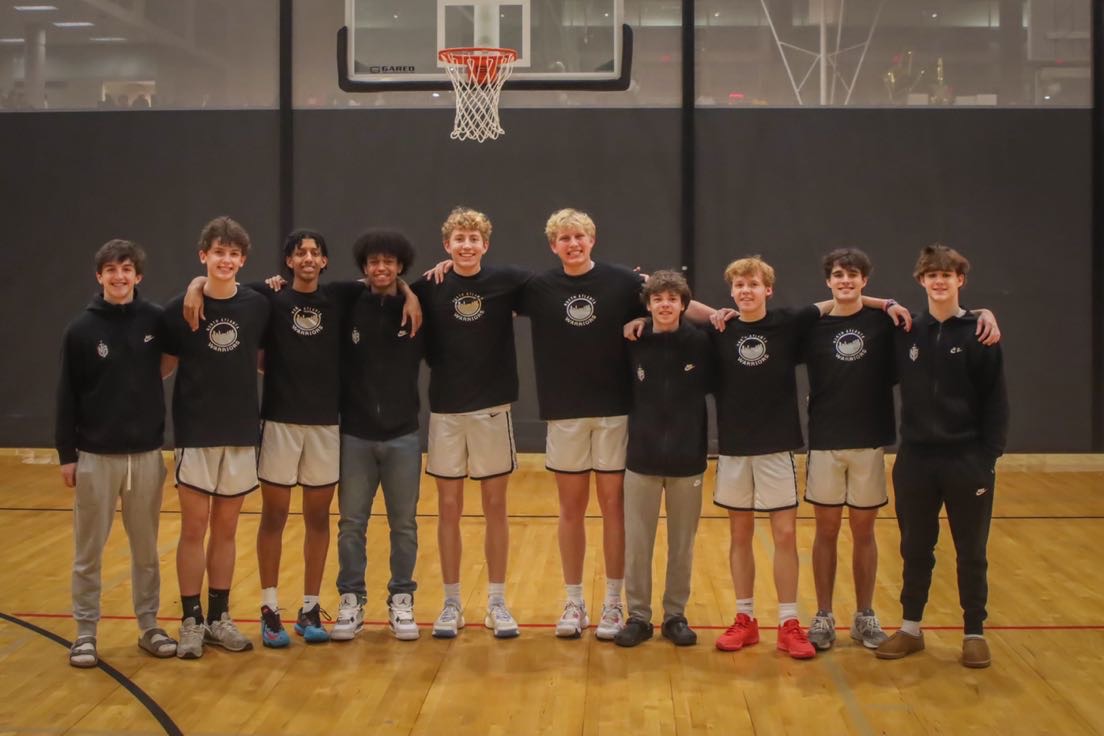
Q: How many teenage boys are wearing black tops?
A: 10